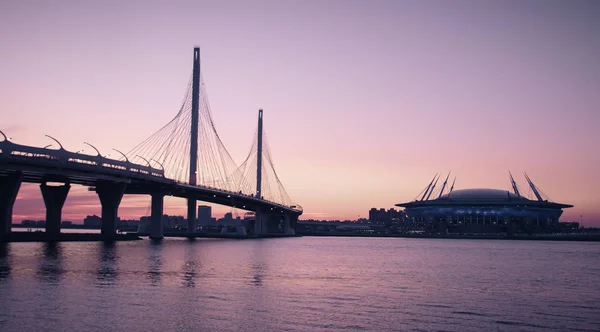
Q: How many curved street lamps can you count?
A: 6